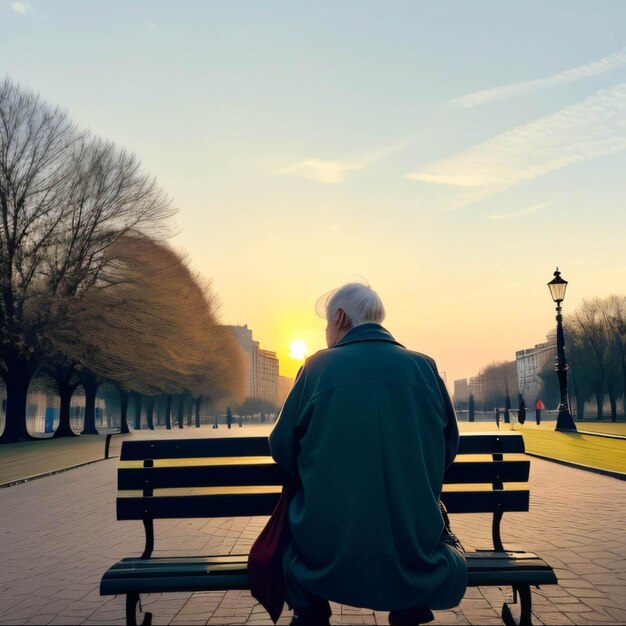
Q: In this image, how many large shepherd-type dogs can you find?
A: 0